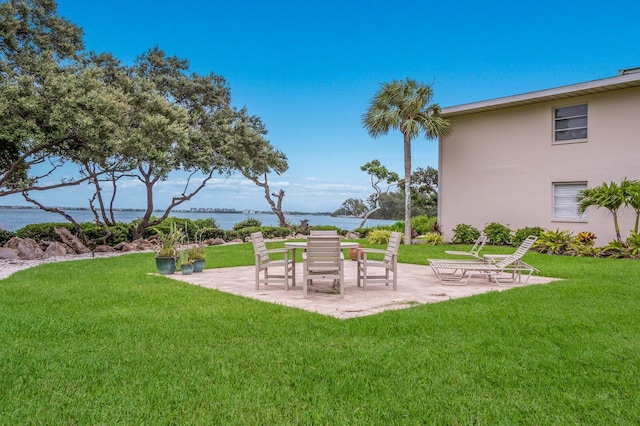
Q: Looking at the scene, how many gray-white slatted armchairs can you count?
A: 4